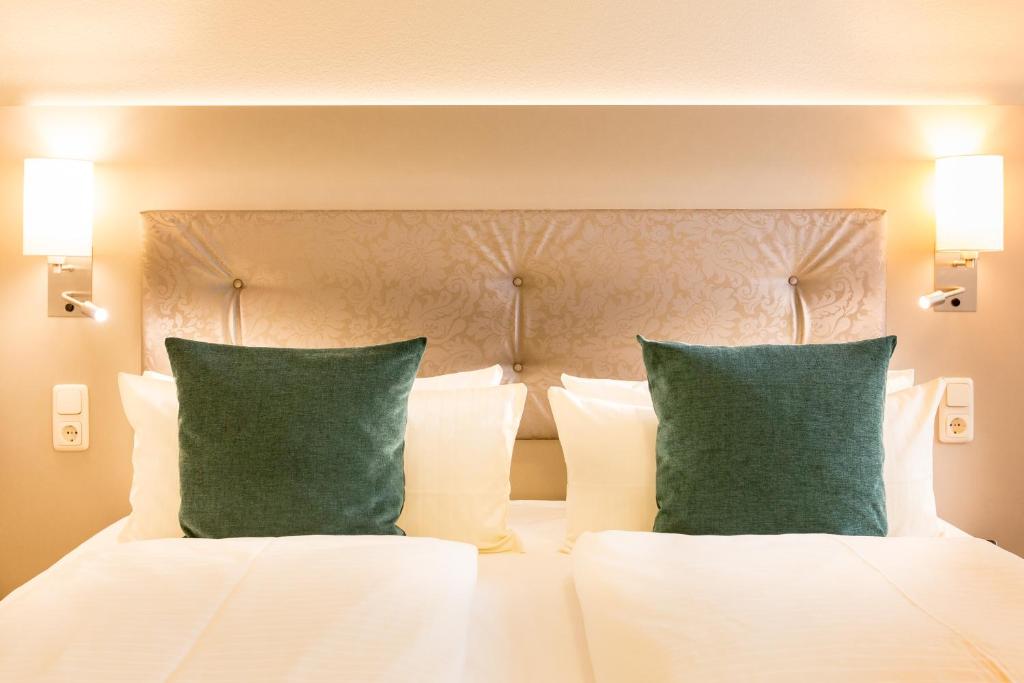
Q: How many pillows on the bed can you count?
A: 6